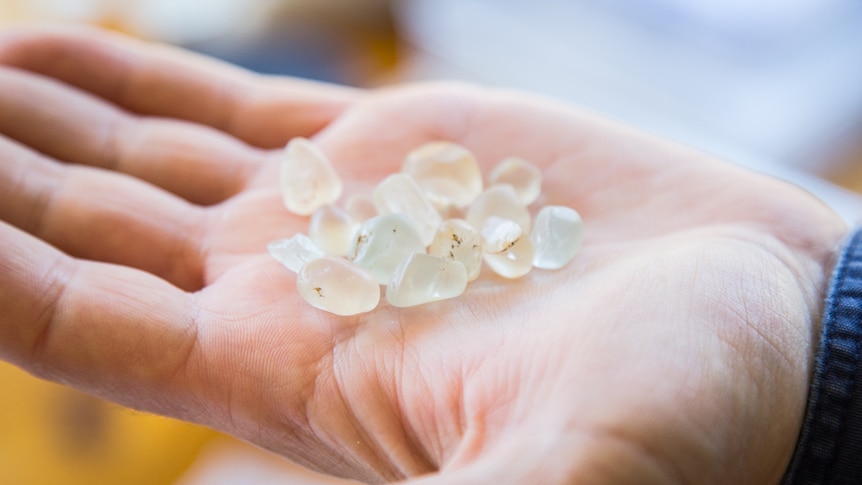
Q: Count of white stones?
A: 14